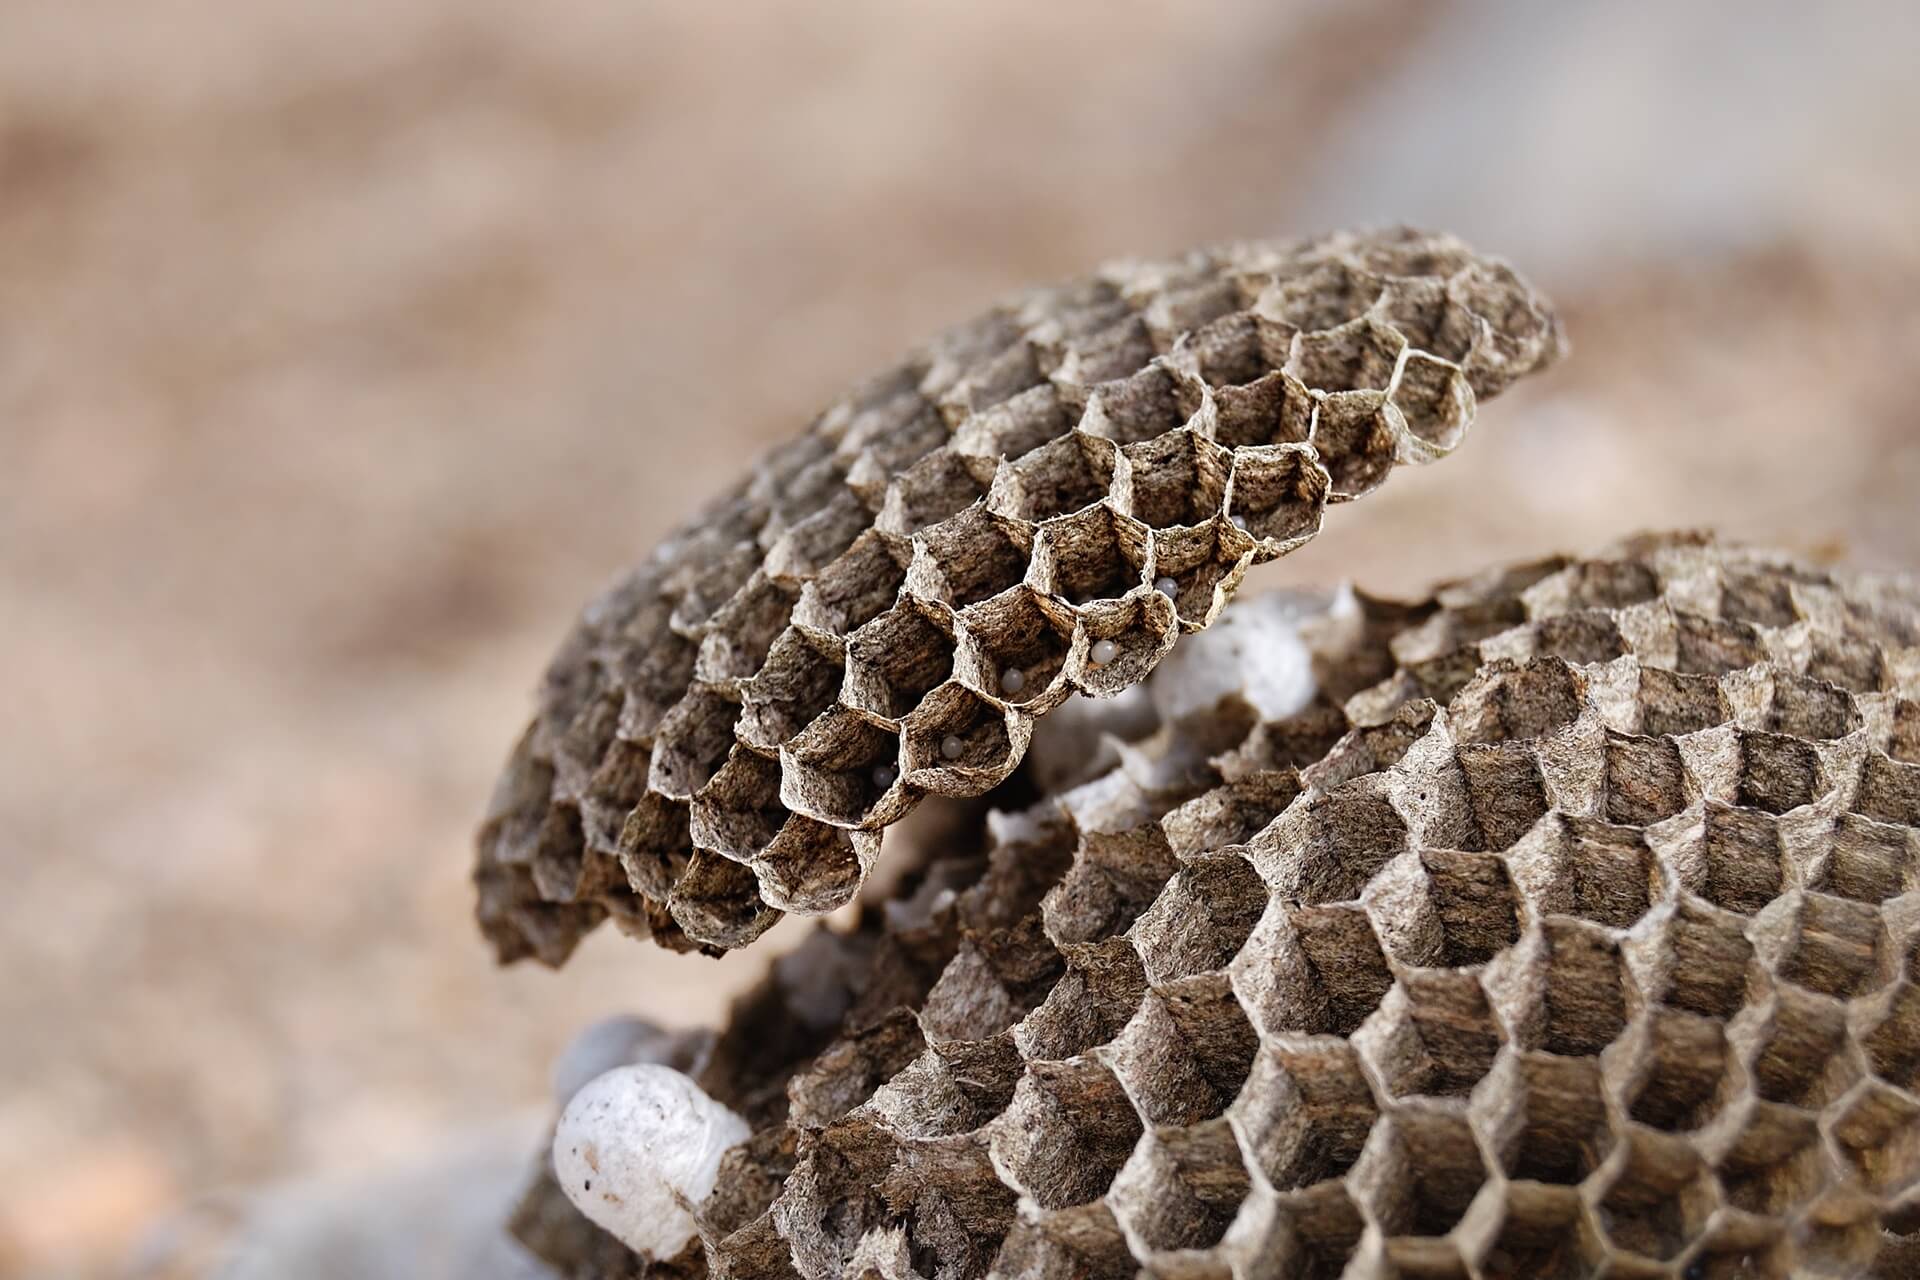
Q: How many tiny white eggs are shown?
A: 6